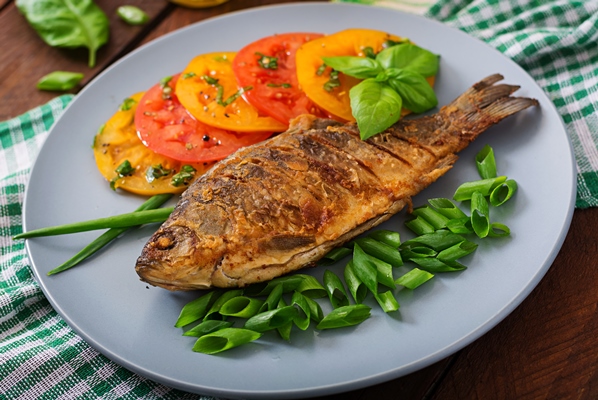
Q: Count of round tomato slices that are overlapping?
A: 5